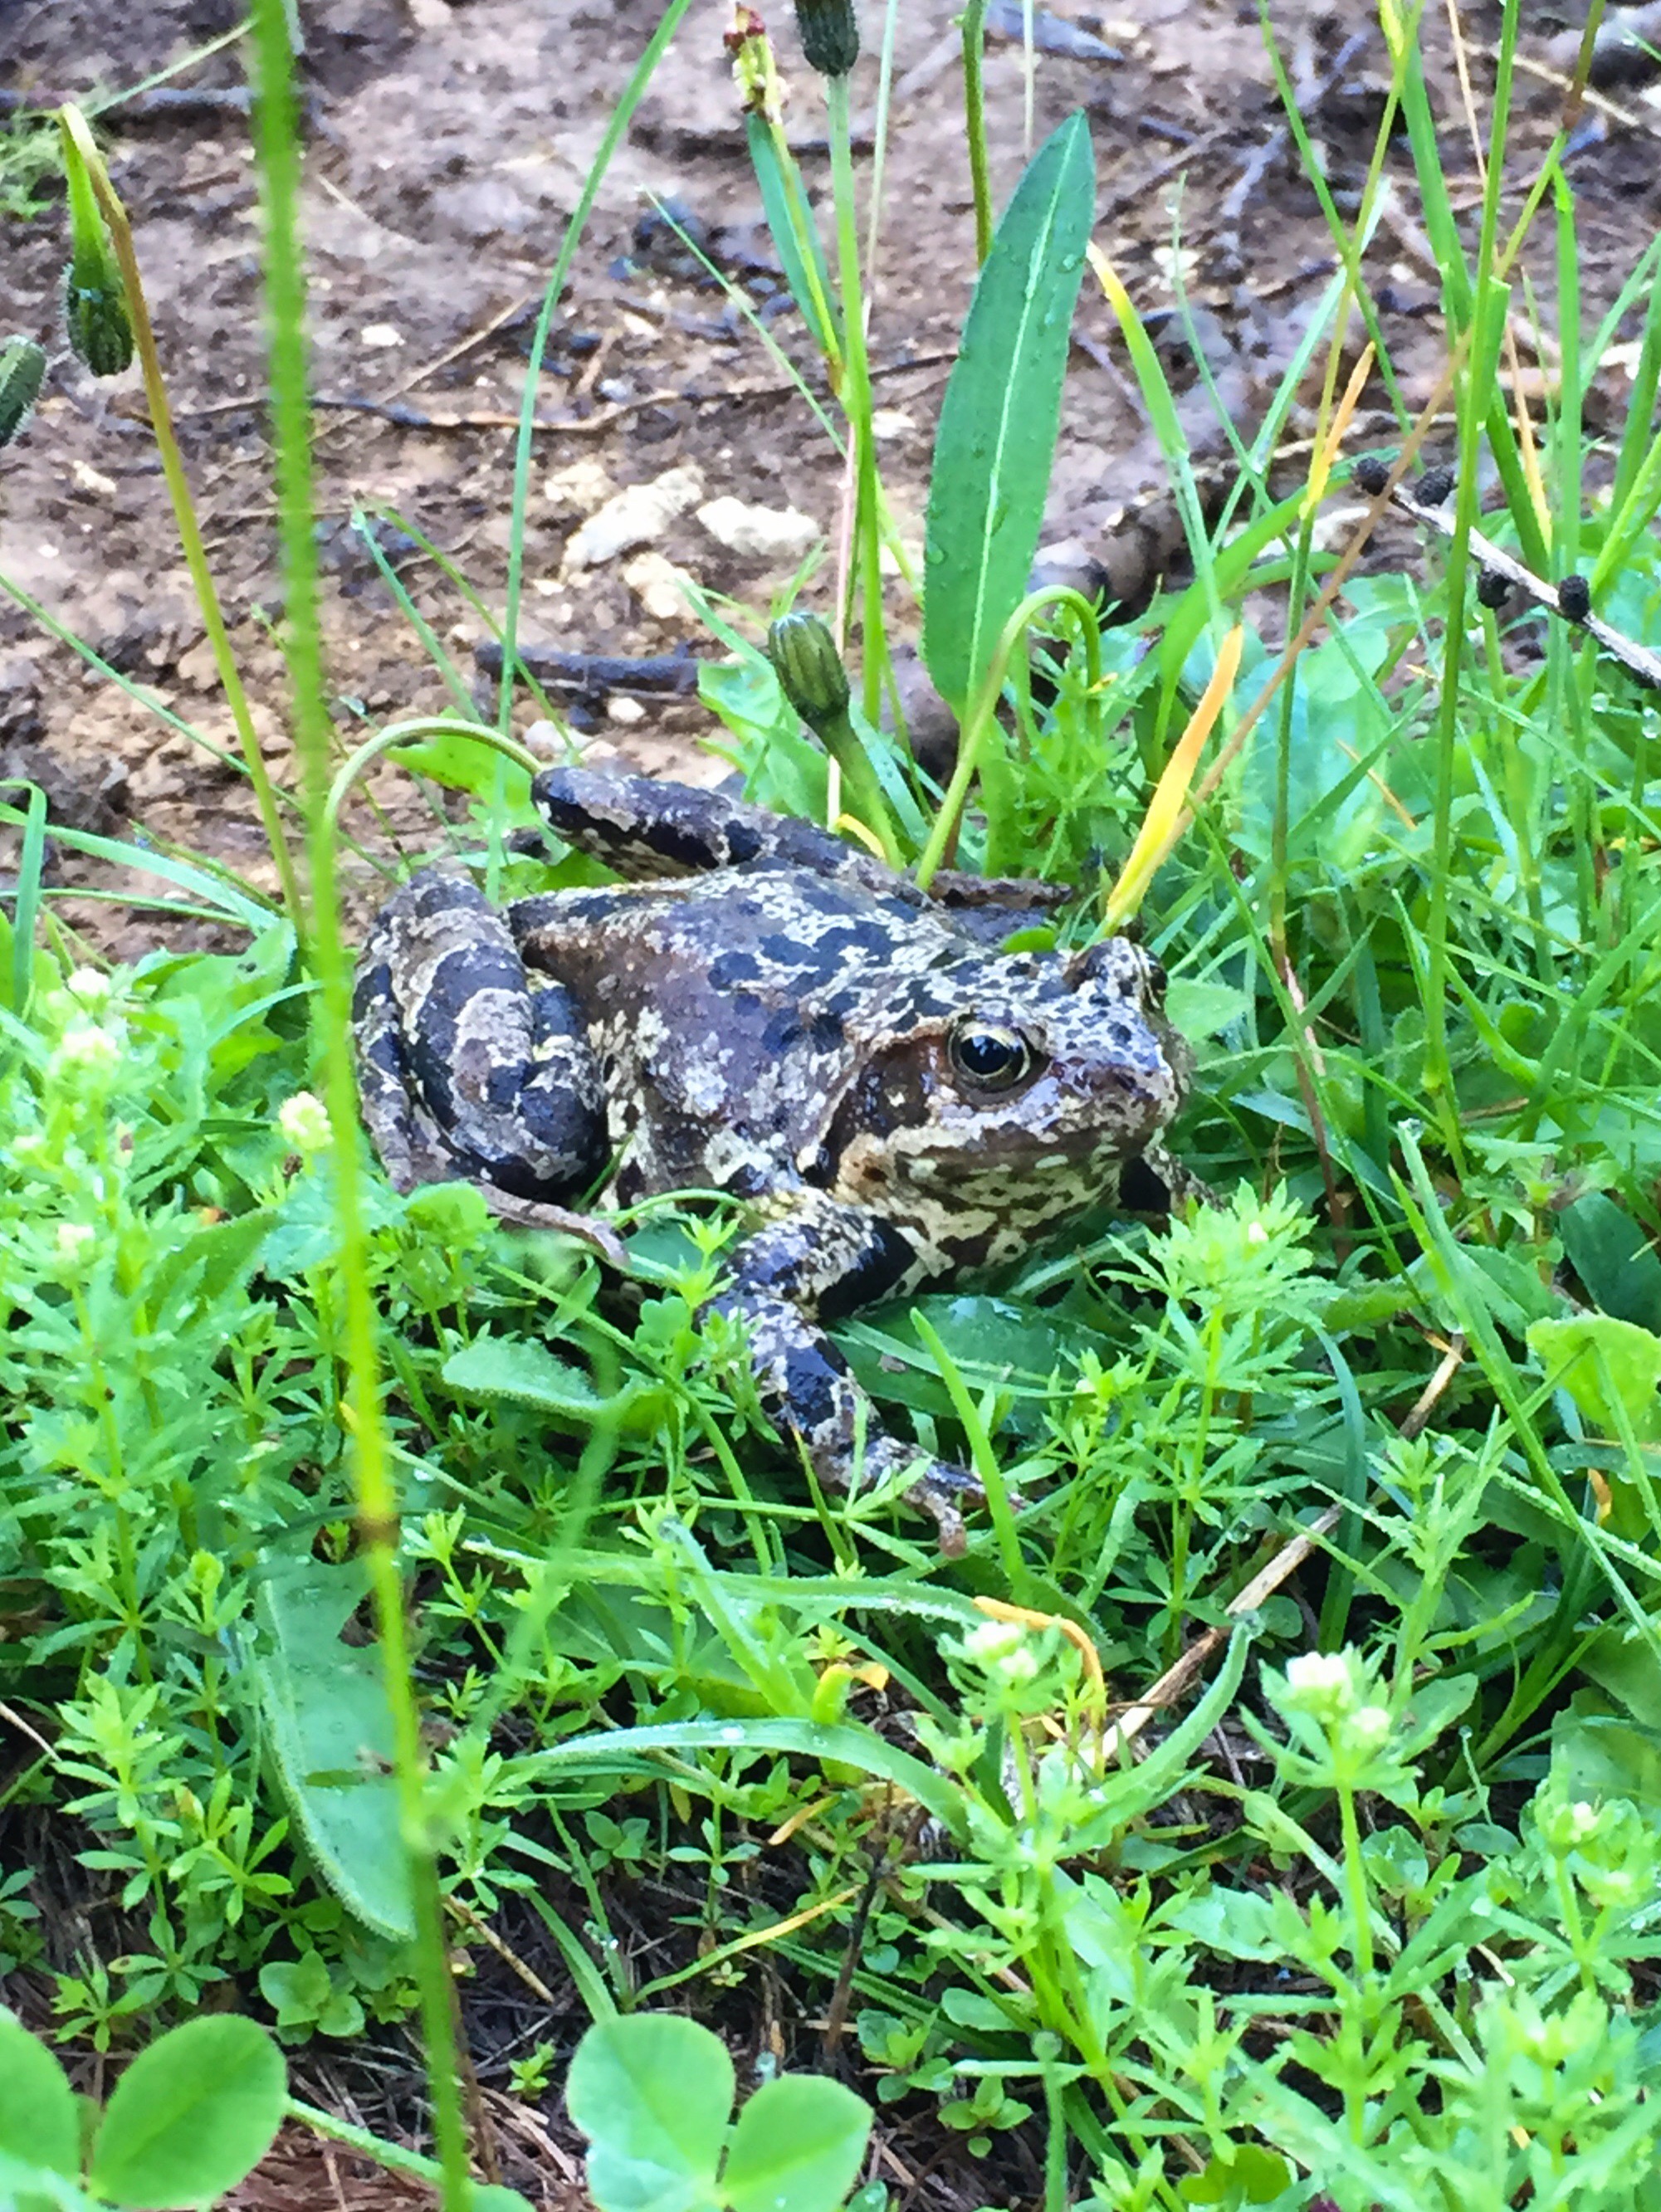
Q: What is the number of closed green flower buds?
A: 4